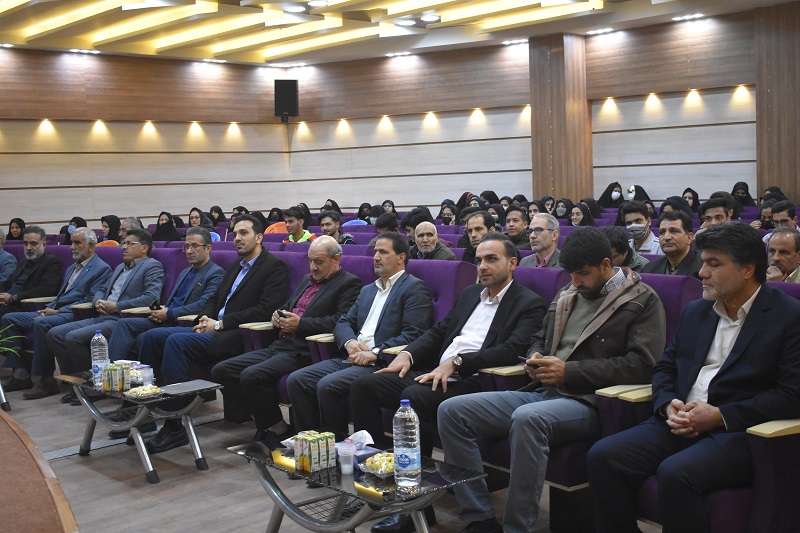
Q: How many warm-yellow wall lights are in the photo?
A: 15